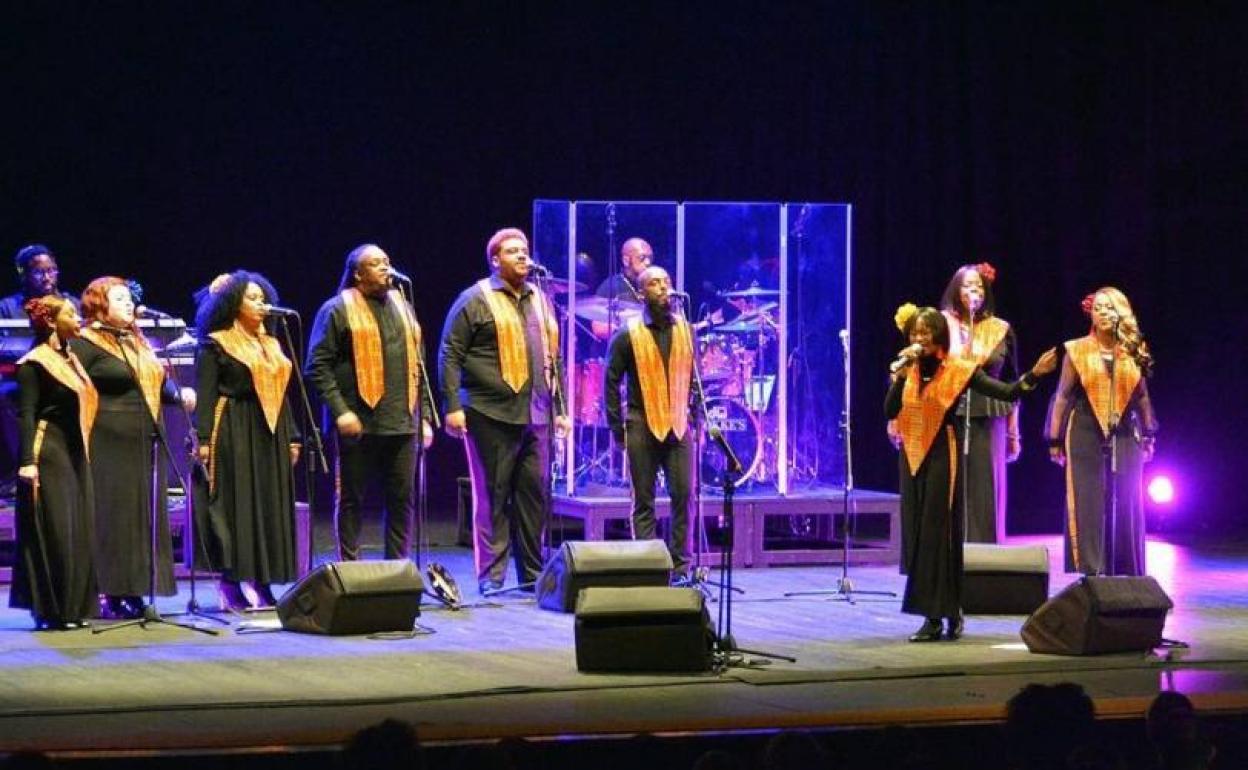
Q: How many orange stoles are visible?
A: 9